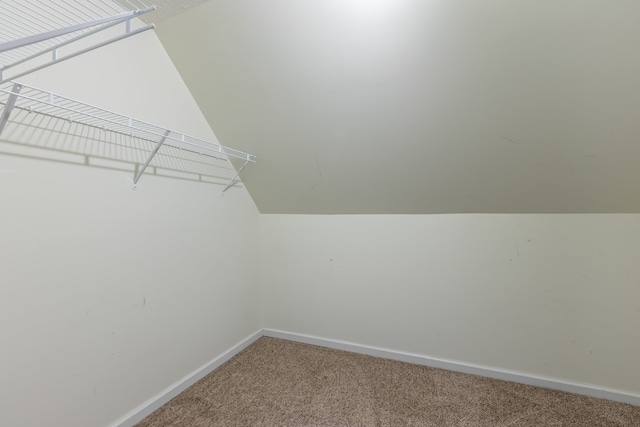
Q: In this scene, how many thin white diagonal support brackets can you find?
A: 3